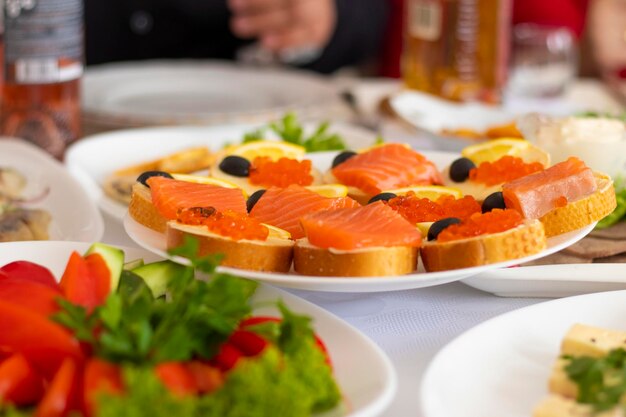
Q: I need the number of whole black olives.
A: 8